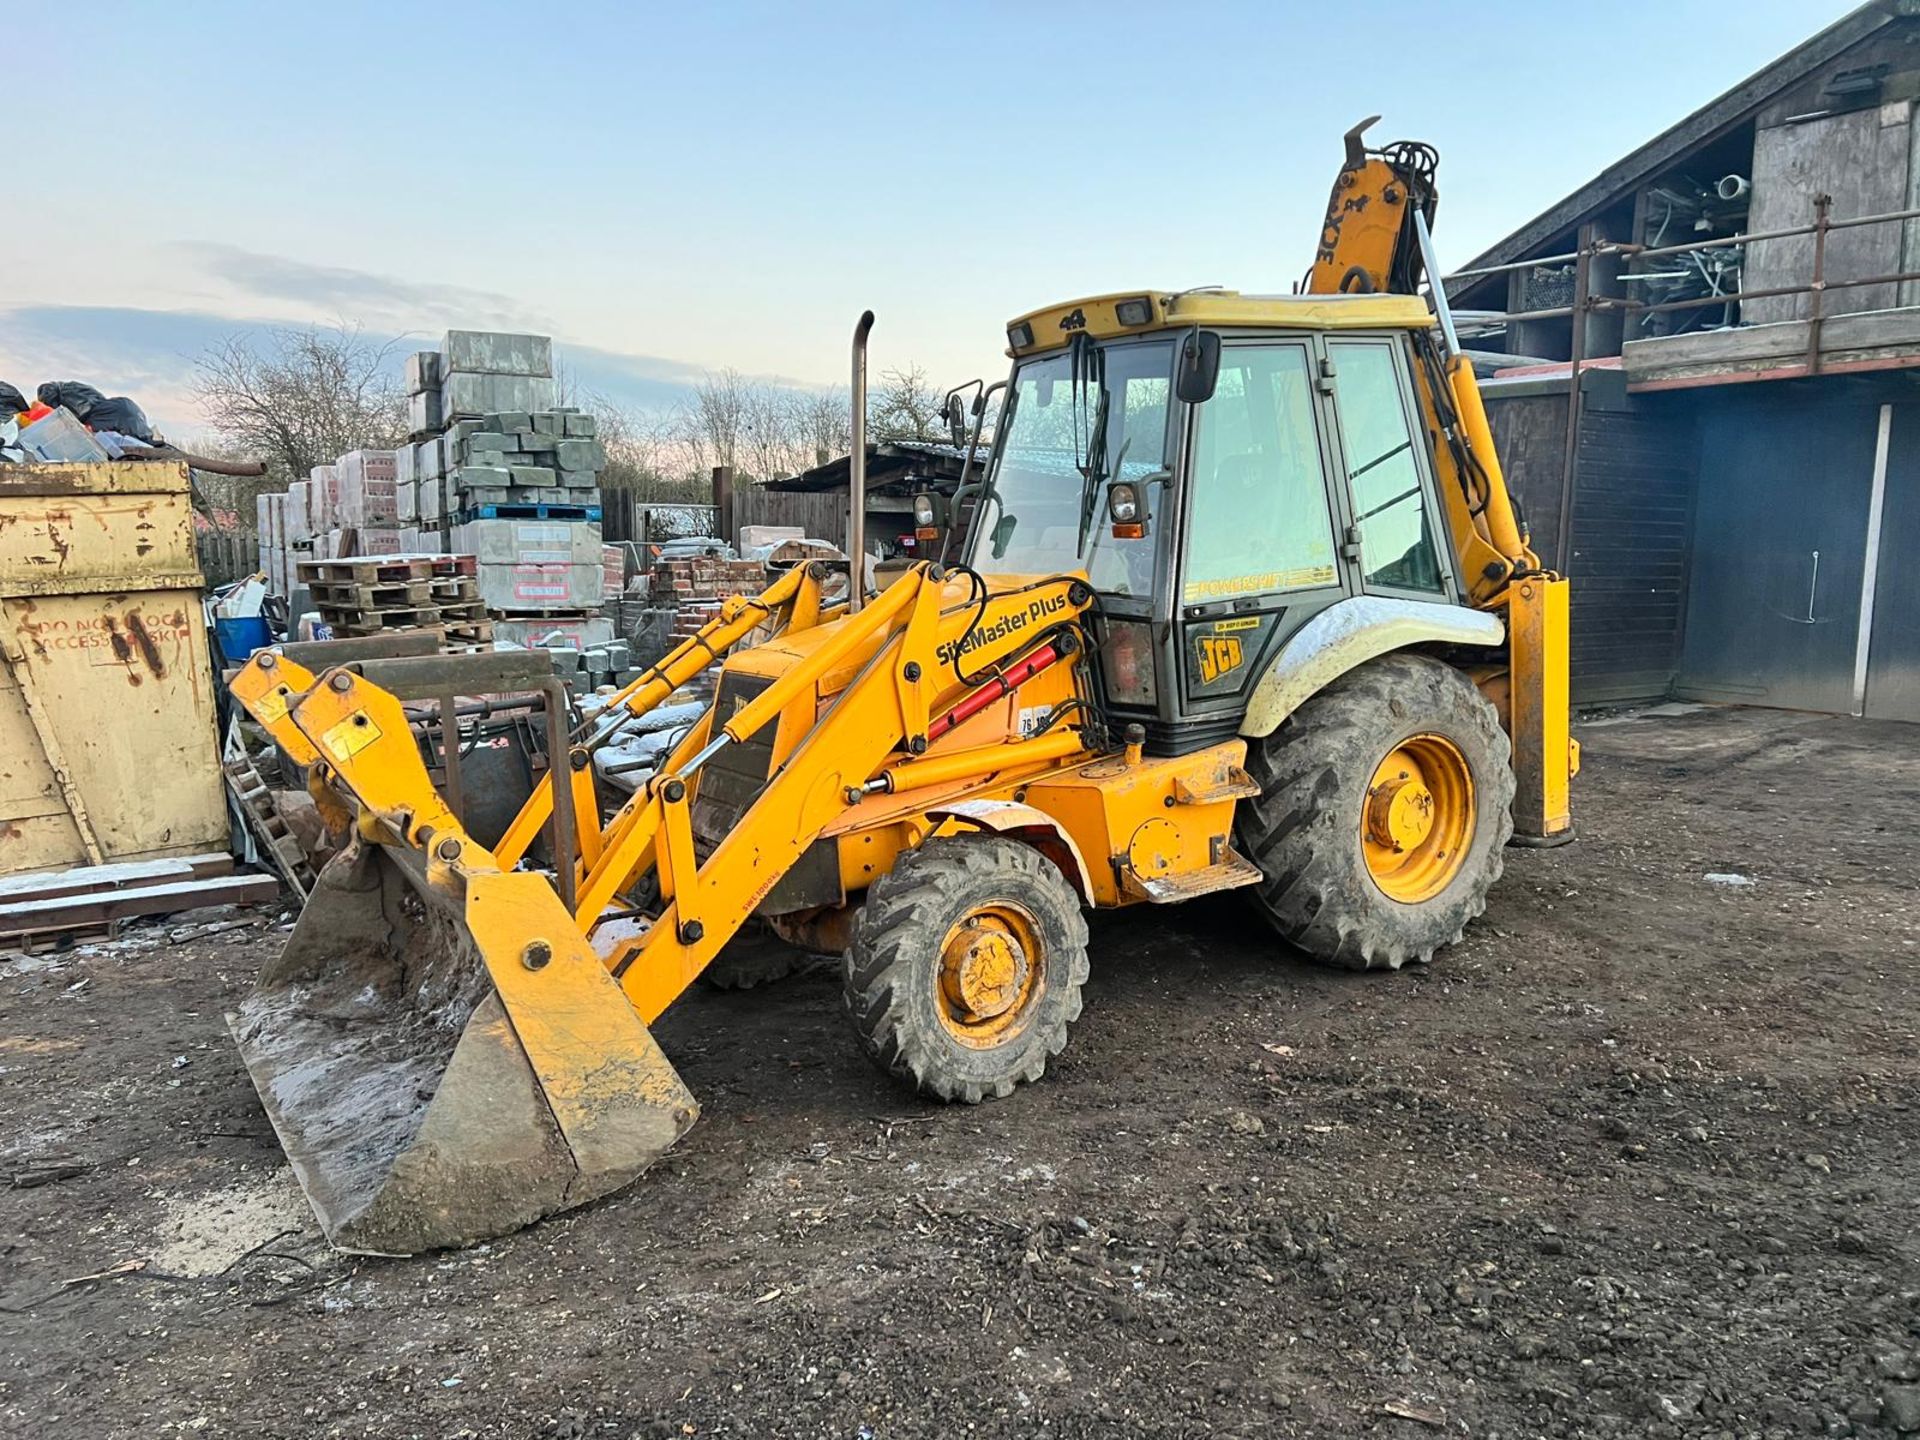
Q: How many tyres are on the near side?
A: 2